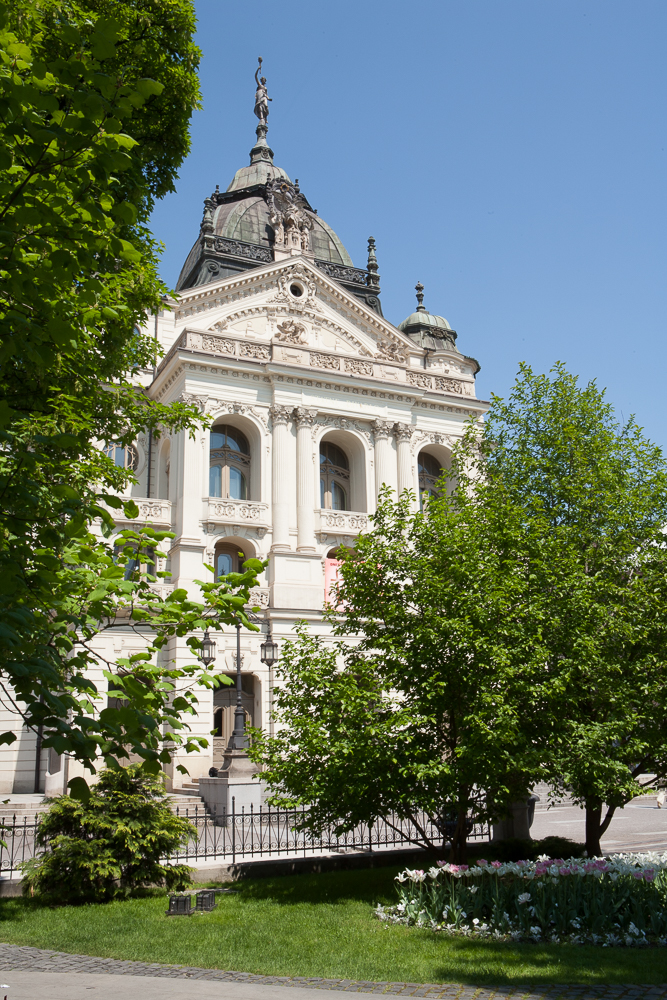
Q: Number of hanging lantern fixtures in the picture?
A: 2